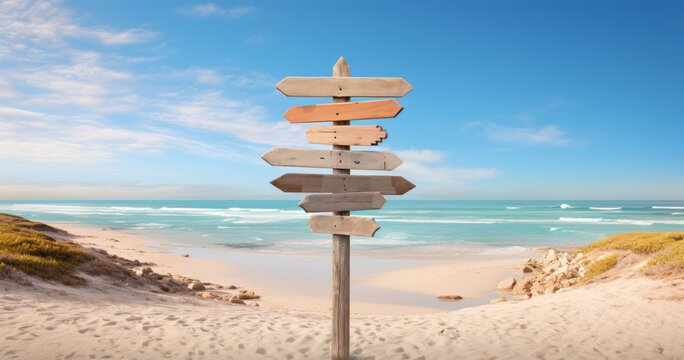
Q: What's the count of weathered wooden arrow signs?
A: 7